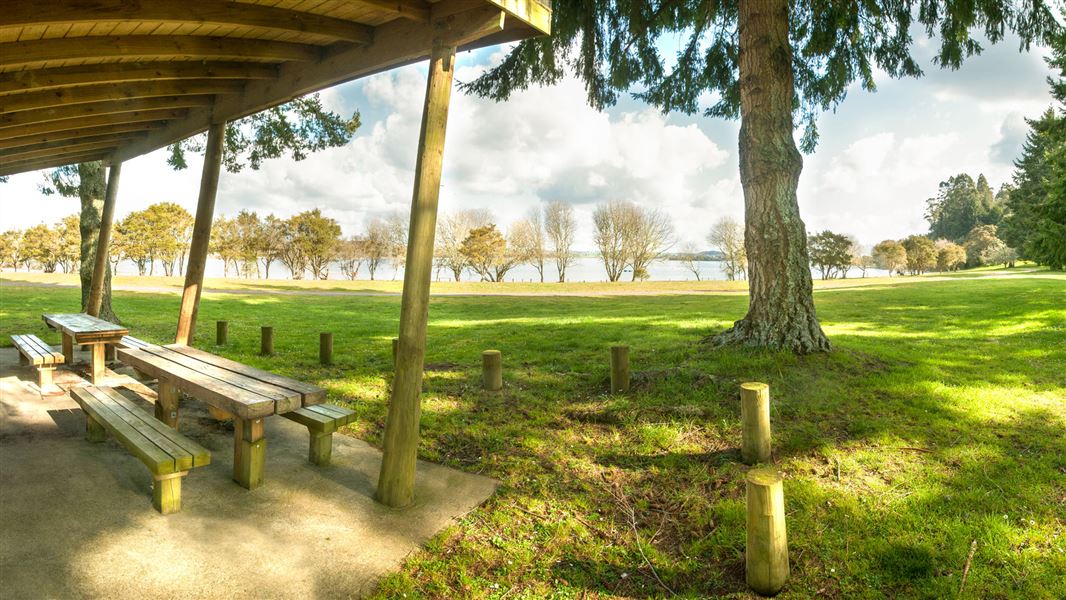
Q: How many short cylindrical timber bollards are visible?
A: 8